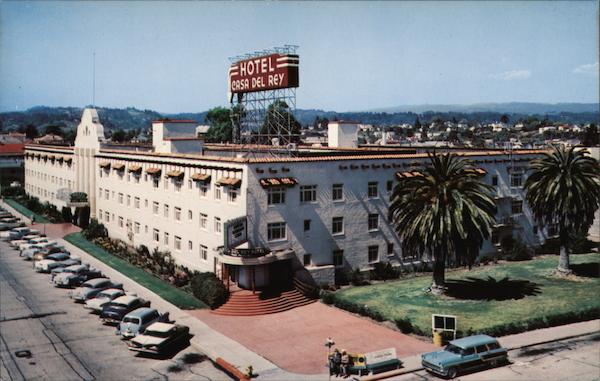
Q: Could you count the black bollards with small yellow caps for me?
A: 0